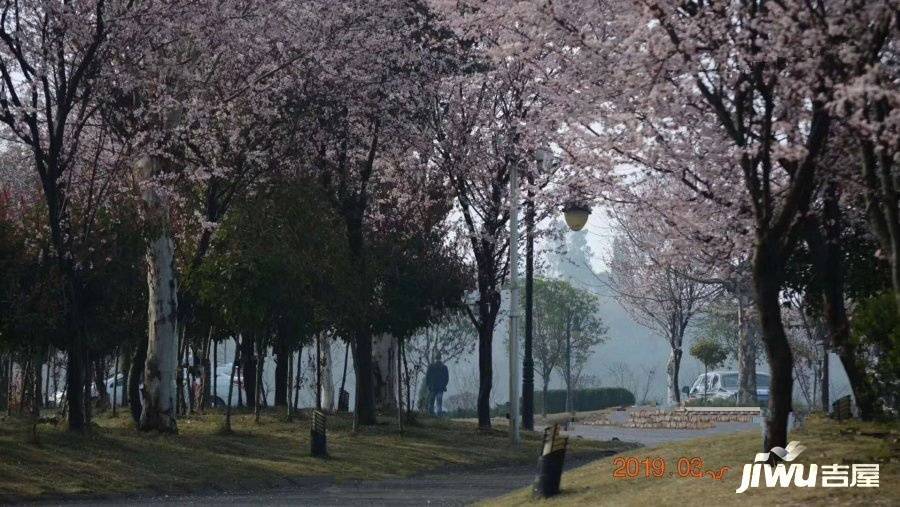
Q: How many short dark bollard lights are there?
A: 2